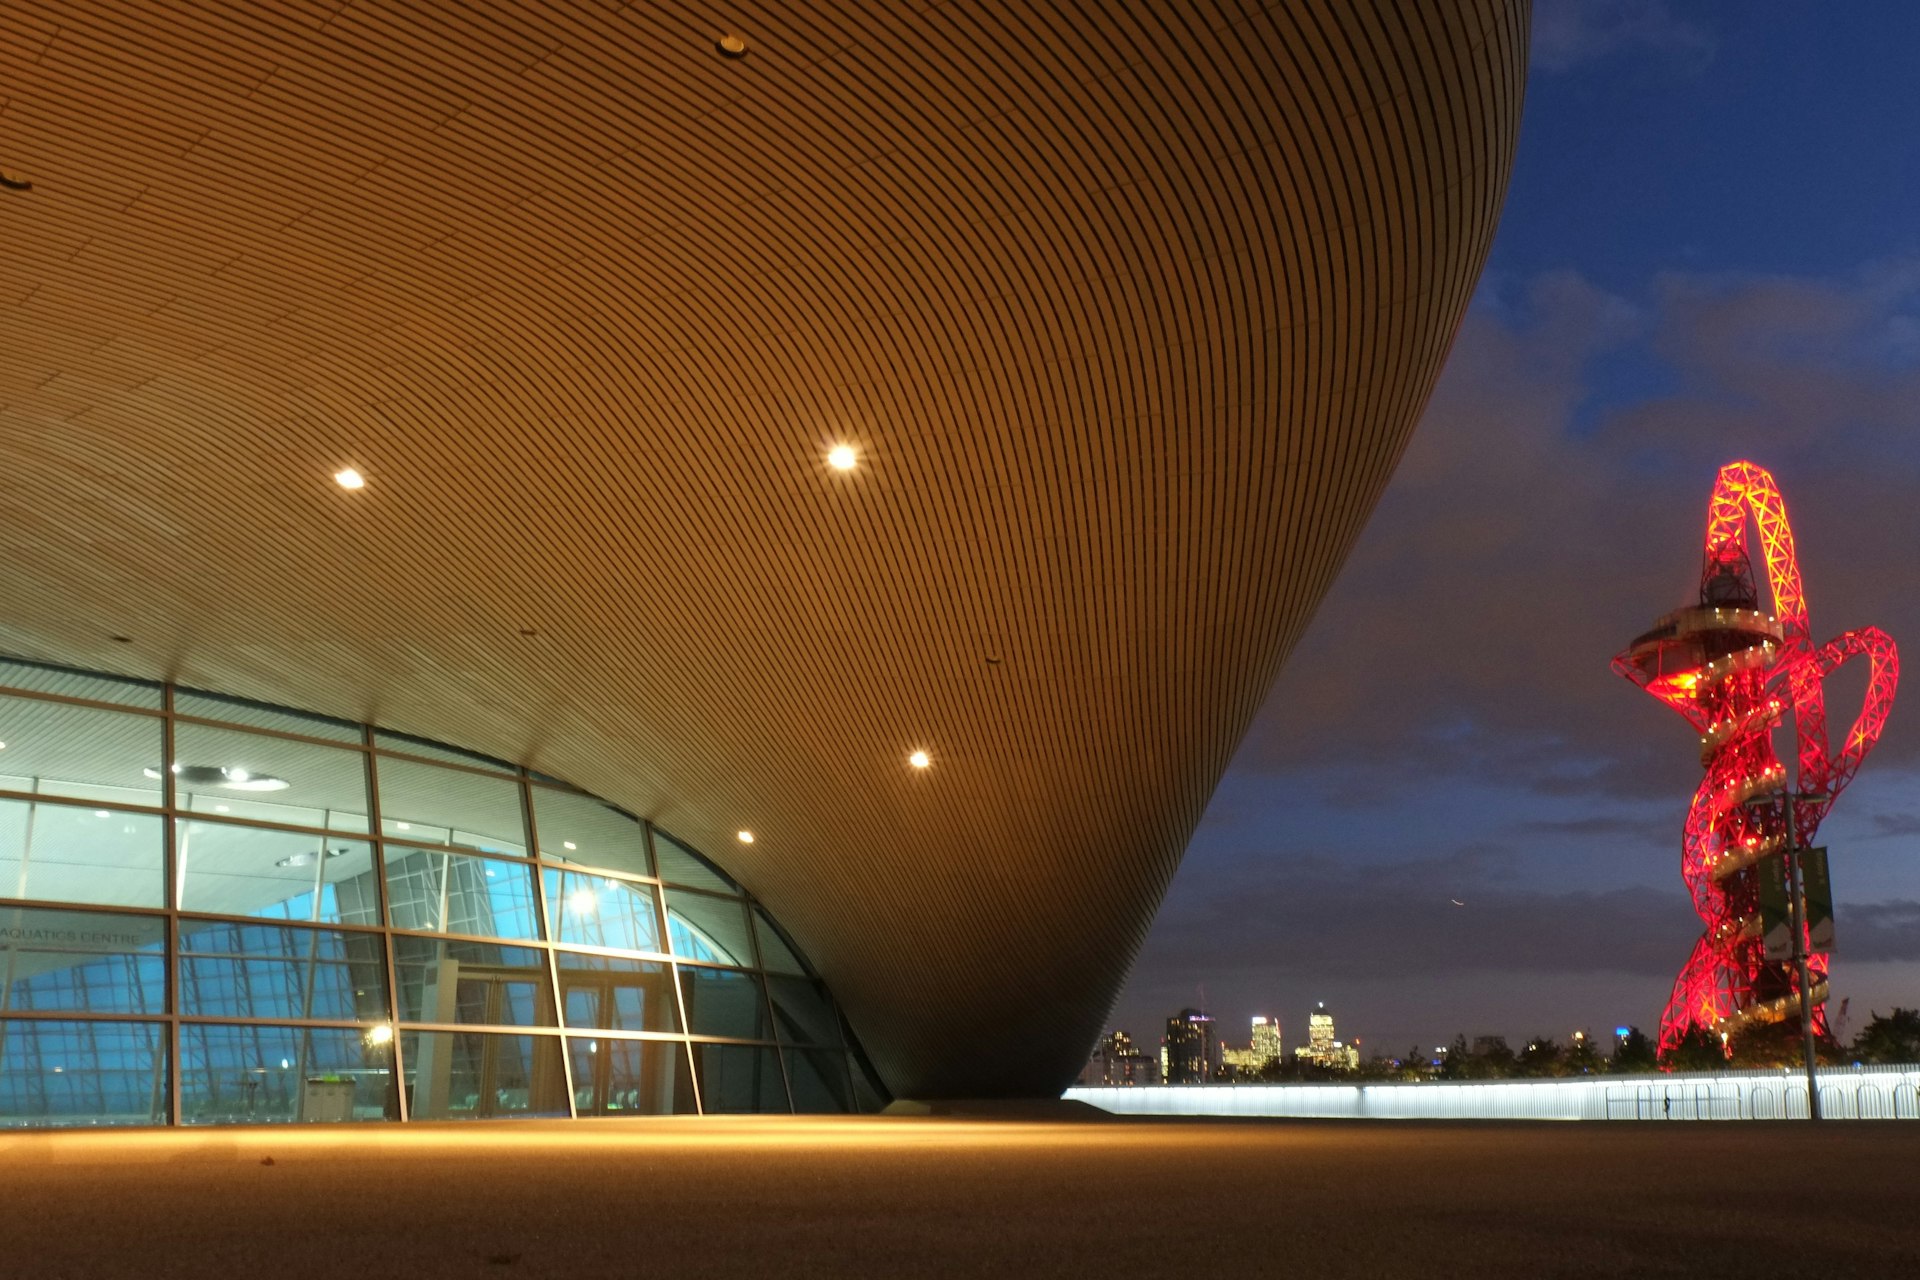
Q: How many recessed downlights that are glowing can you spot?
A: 4